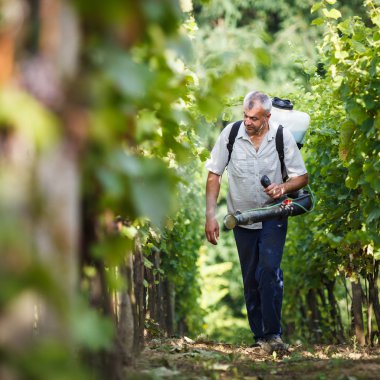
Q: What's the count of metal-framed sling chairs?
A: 0